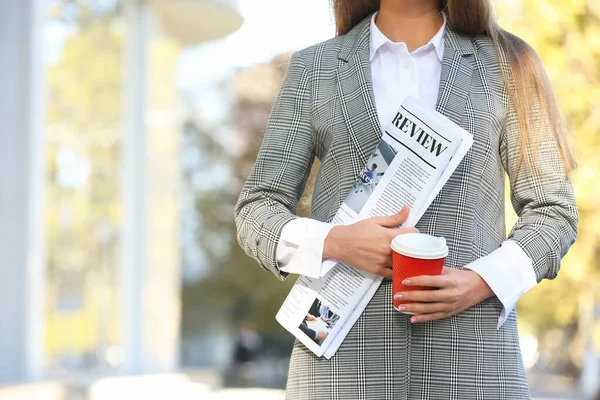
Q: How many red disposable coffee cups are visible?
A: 1